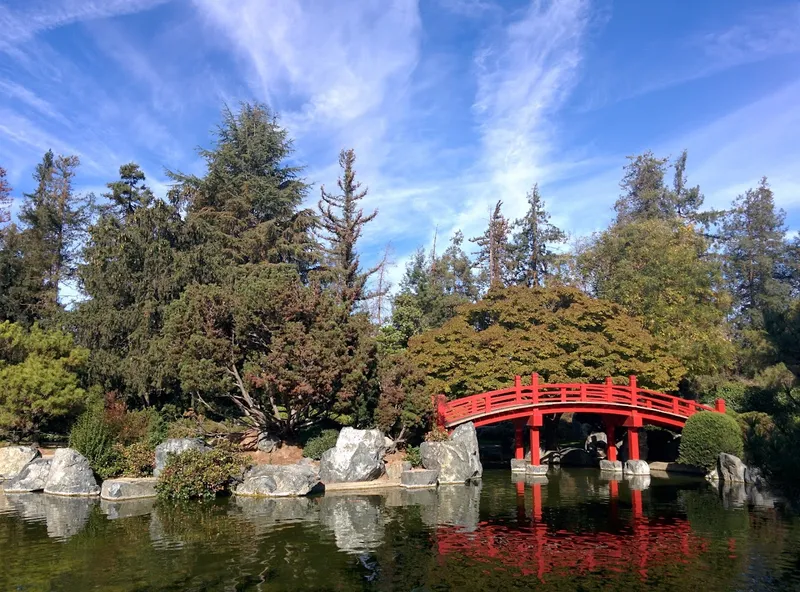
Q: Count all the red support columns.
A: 4